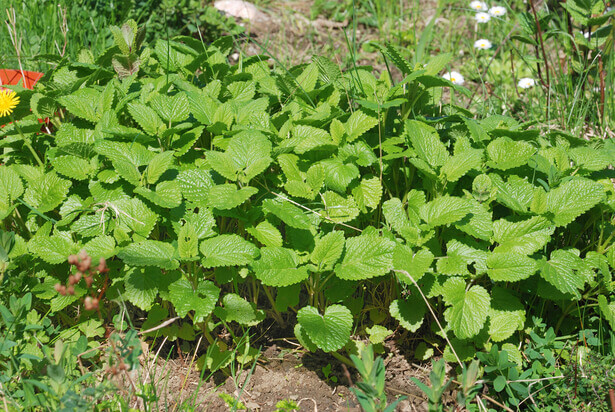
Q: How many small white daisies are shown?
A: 6